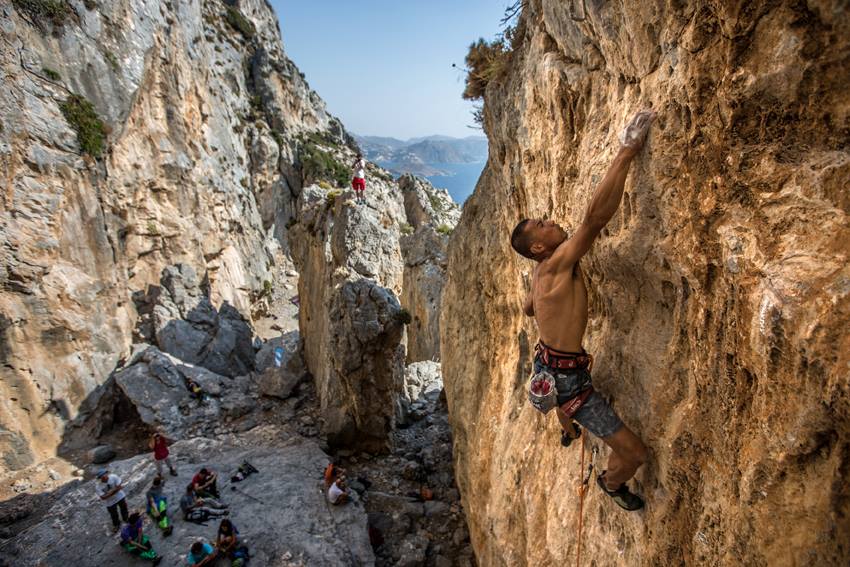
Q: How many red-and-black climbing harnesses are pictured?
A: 1